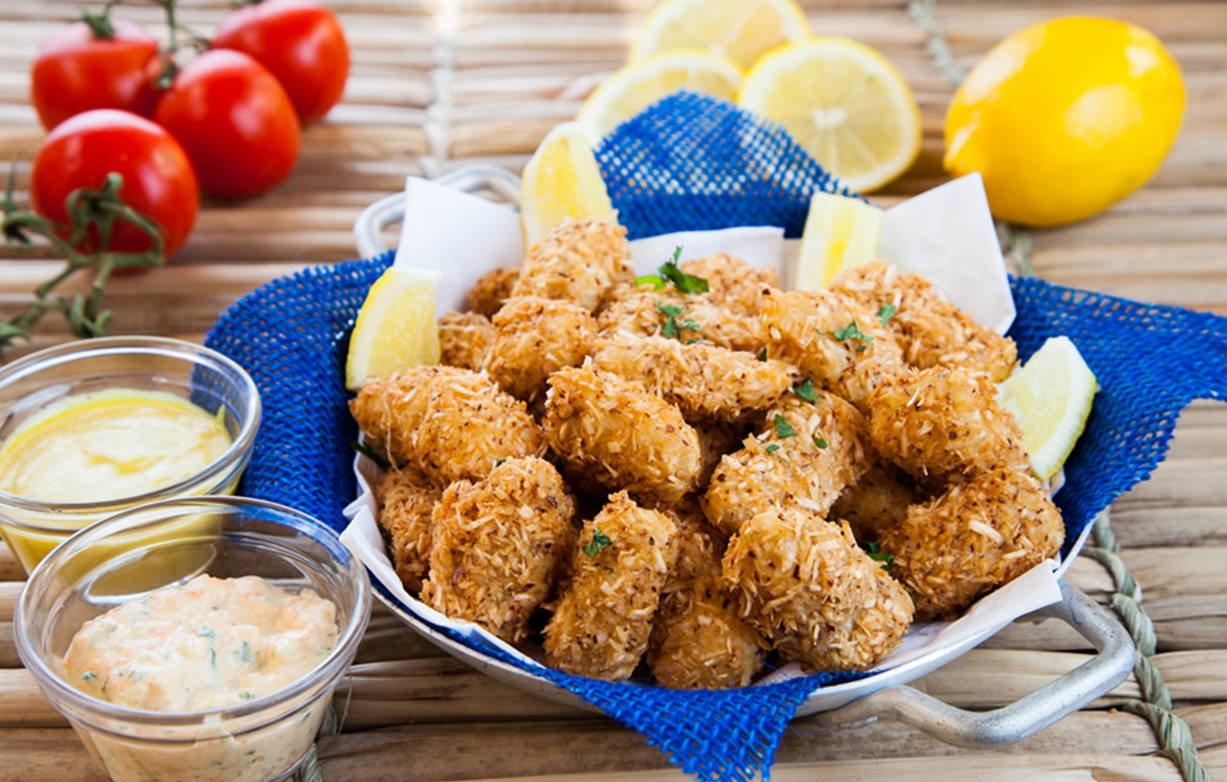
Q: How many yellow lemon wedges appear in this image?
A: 4